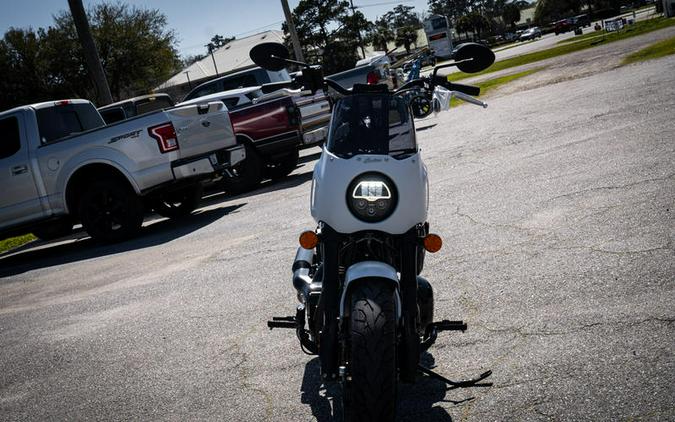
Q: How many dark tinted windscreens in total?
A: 1